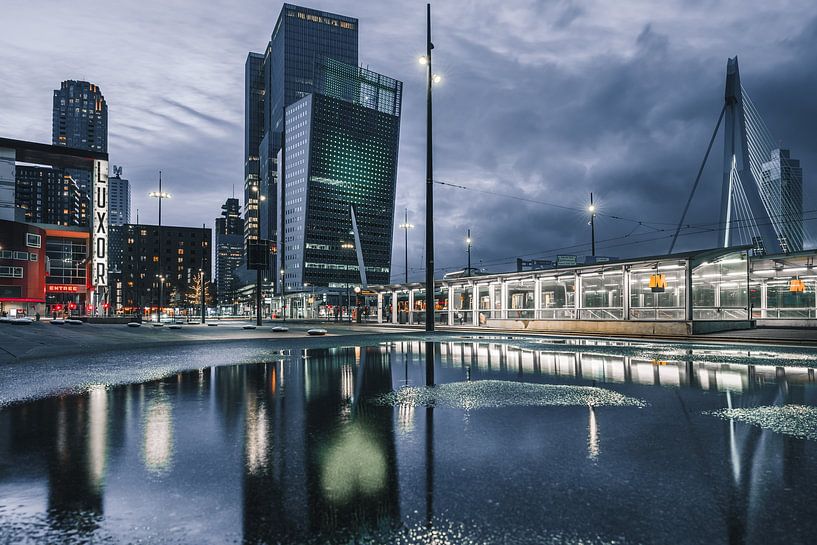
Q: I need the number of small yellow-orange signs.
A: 2